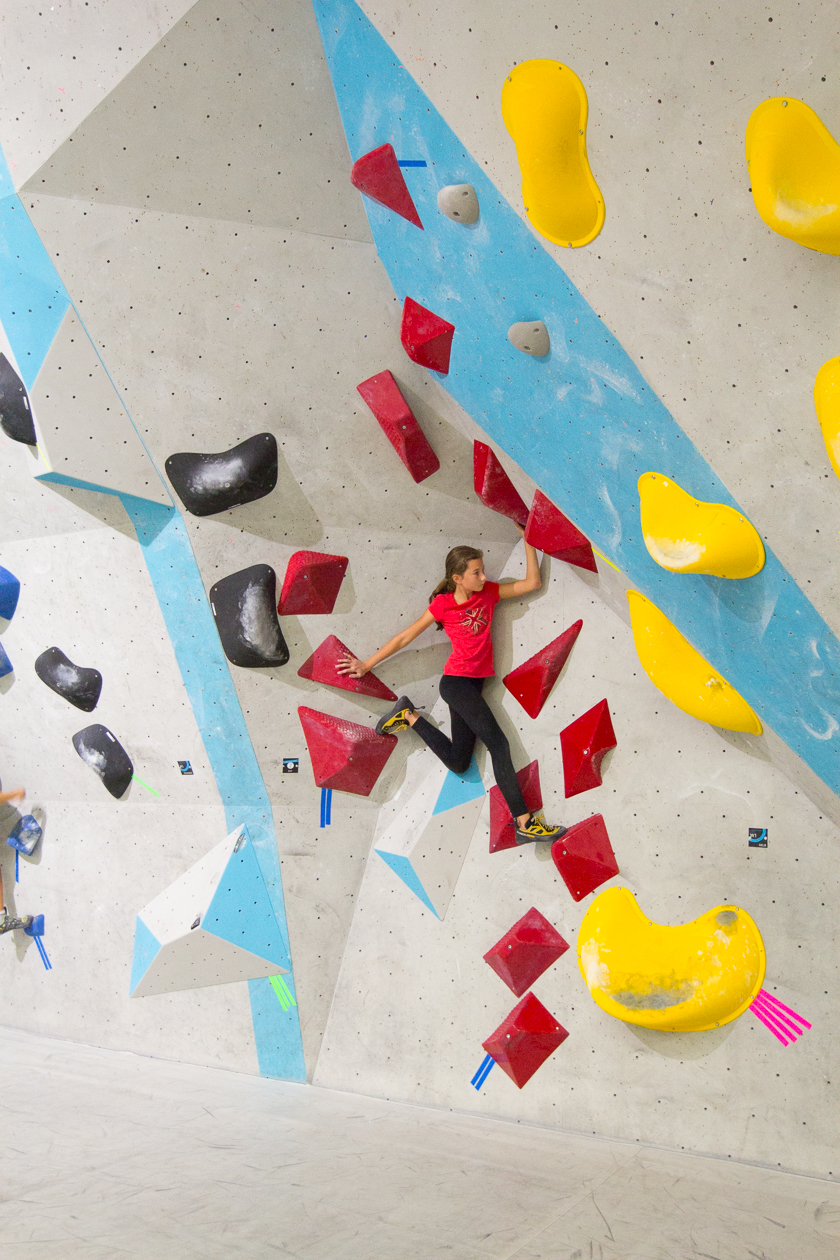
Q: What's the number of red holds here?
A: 14